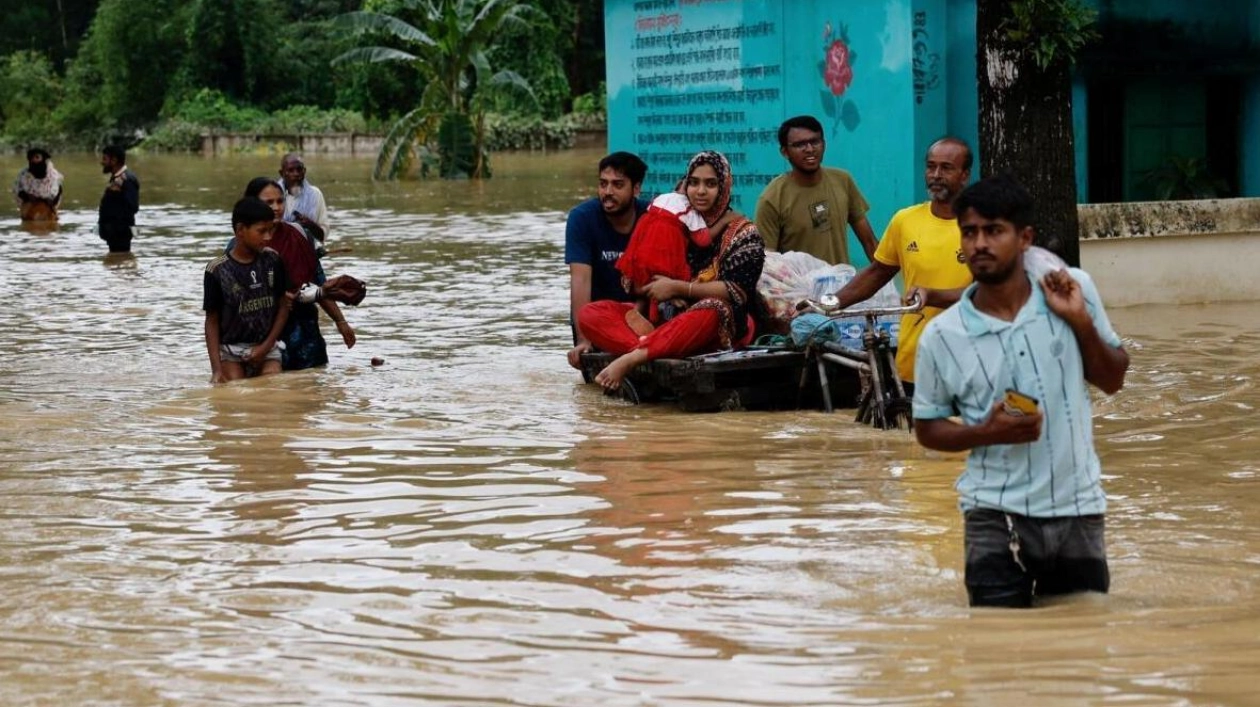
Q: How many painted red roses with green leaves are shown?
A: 1